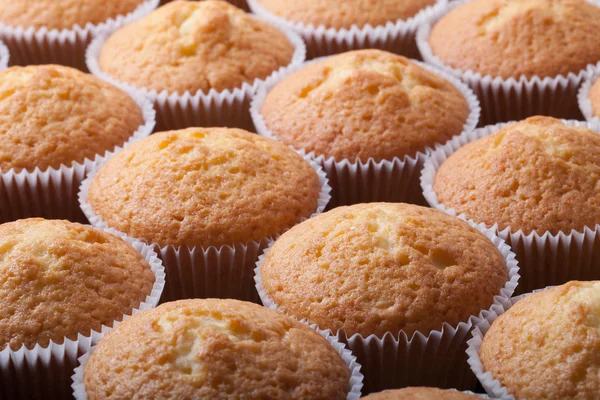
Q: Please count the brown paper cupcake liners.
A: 0